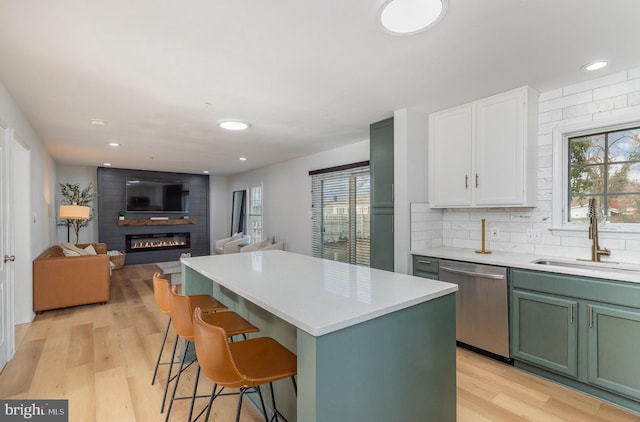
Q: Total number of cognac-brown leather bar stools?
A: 3